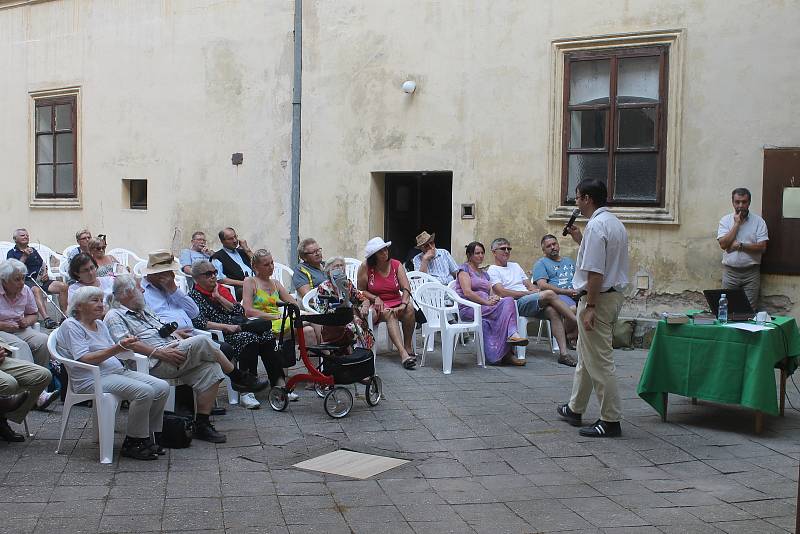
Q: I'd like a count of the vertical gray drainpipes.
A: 1